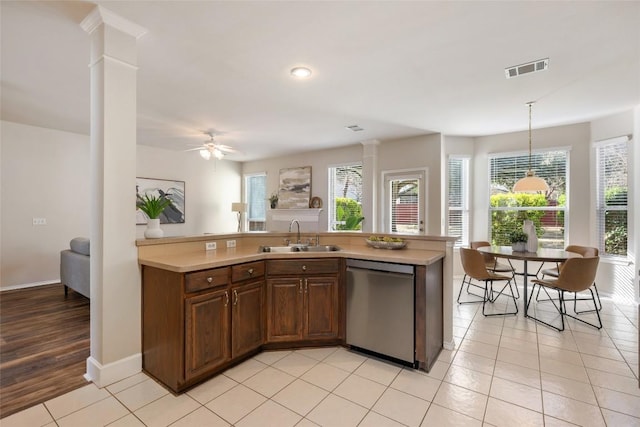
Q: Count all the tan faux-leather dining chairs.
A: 4